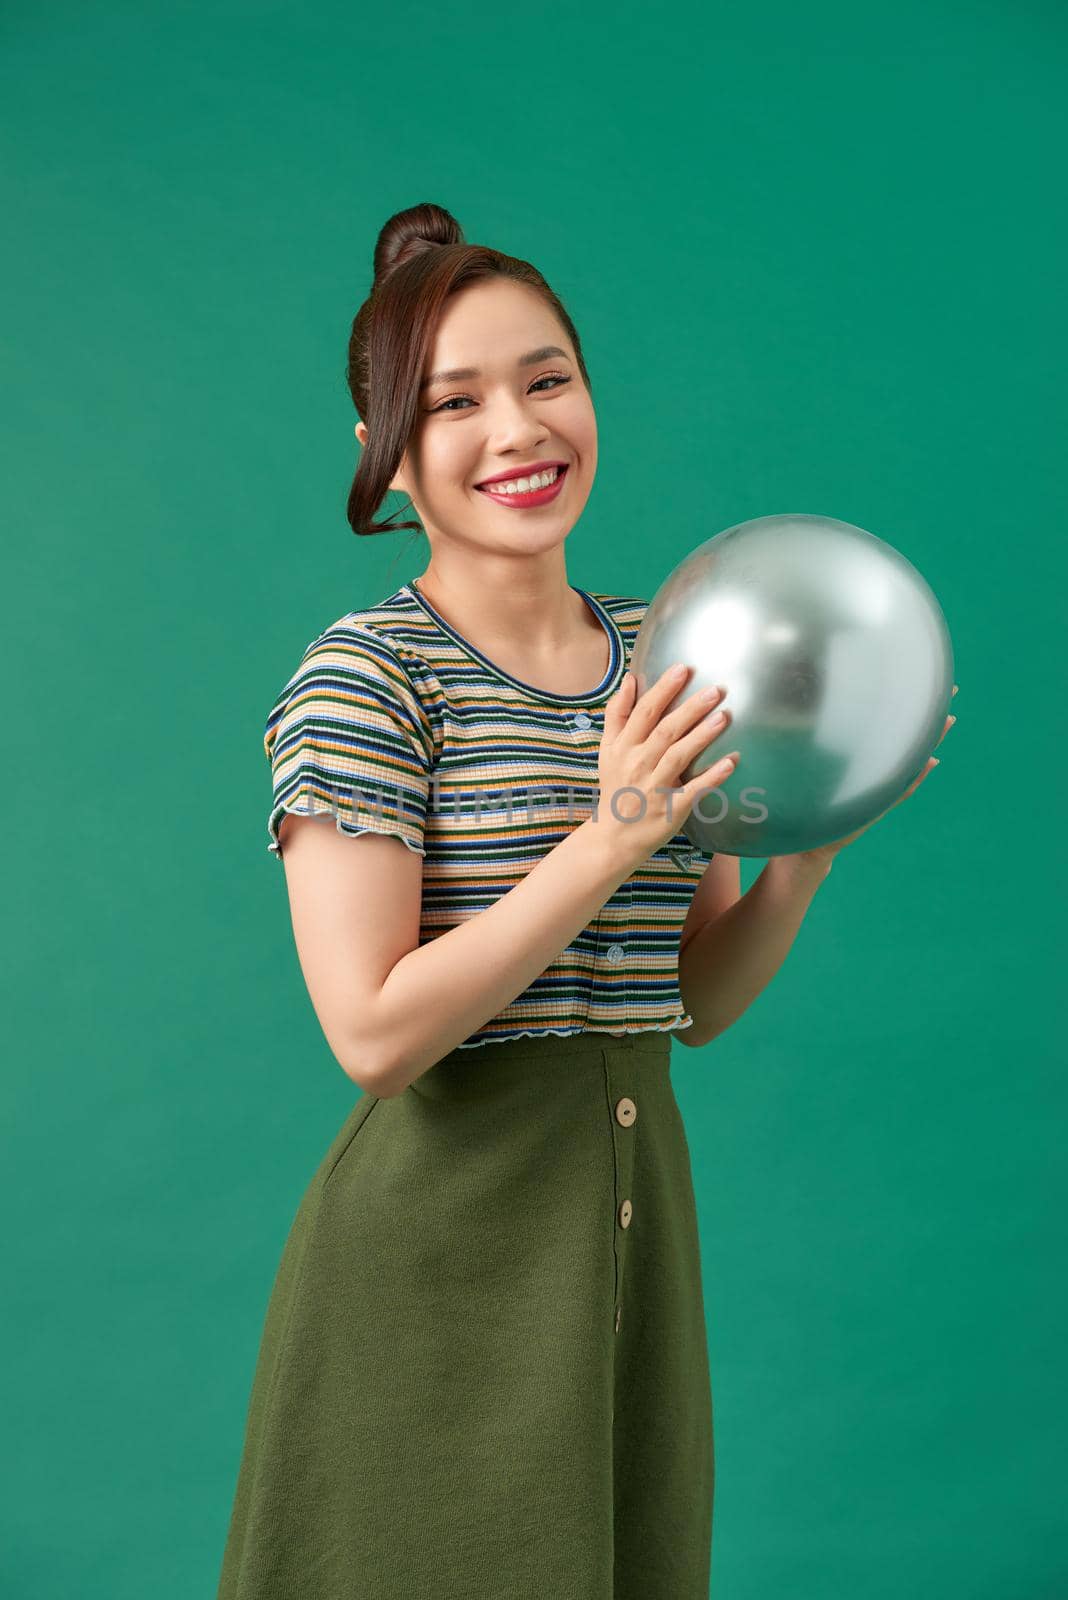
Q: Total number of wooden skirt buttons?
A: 3